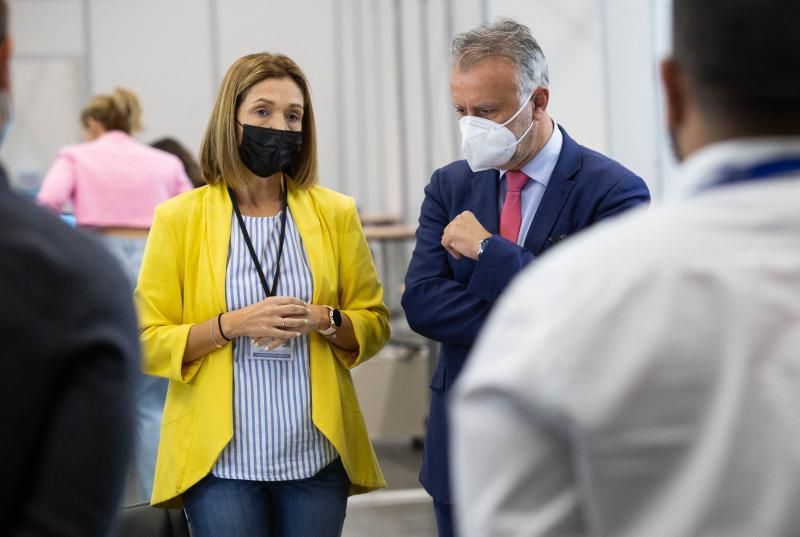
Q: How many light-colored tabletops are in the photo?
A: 2